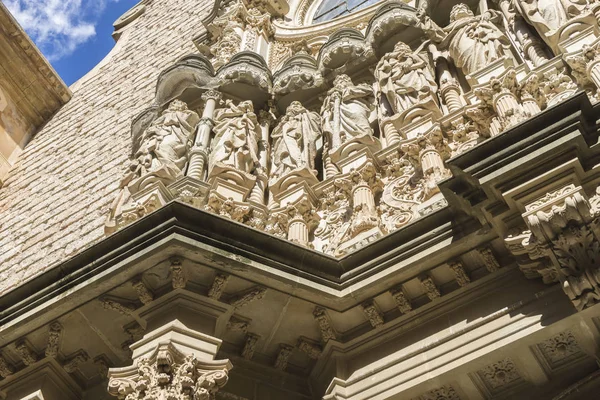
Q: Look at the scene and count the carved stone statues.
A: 7